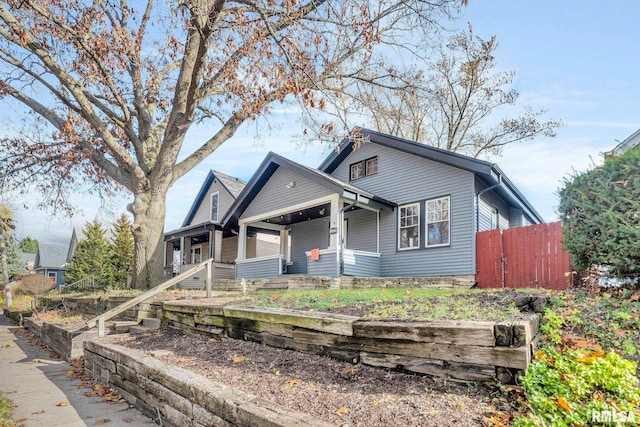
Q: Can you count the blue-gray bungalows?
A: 1